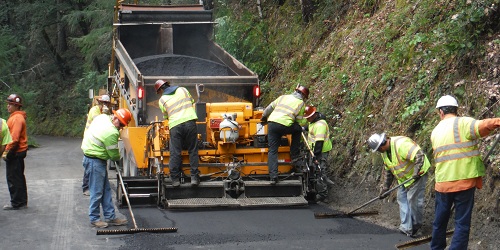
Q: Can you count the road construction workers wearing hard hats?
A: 8